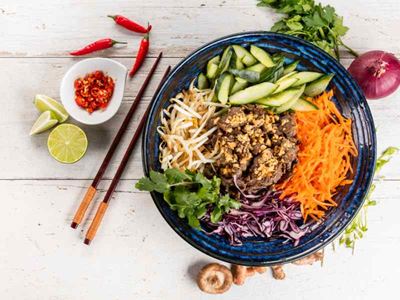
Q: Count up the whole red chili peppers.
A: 3